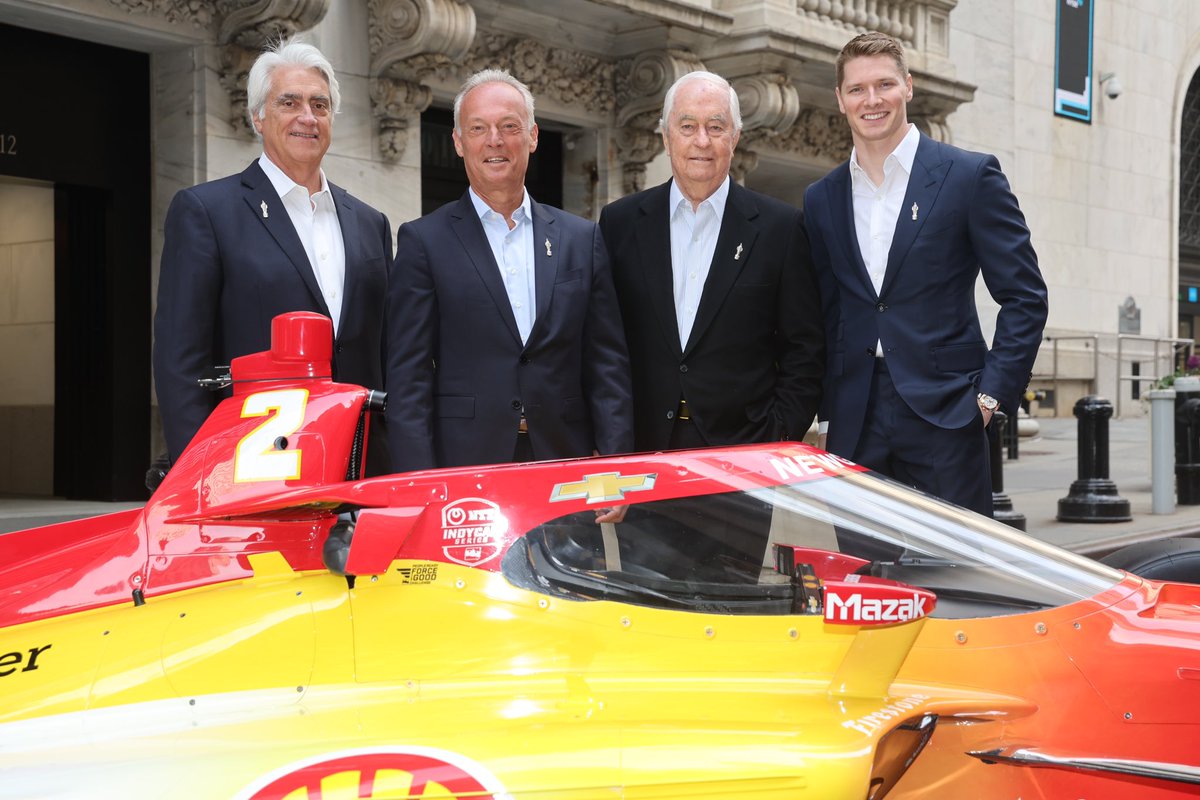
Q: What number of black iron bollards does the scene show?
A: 2